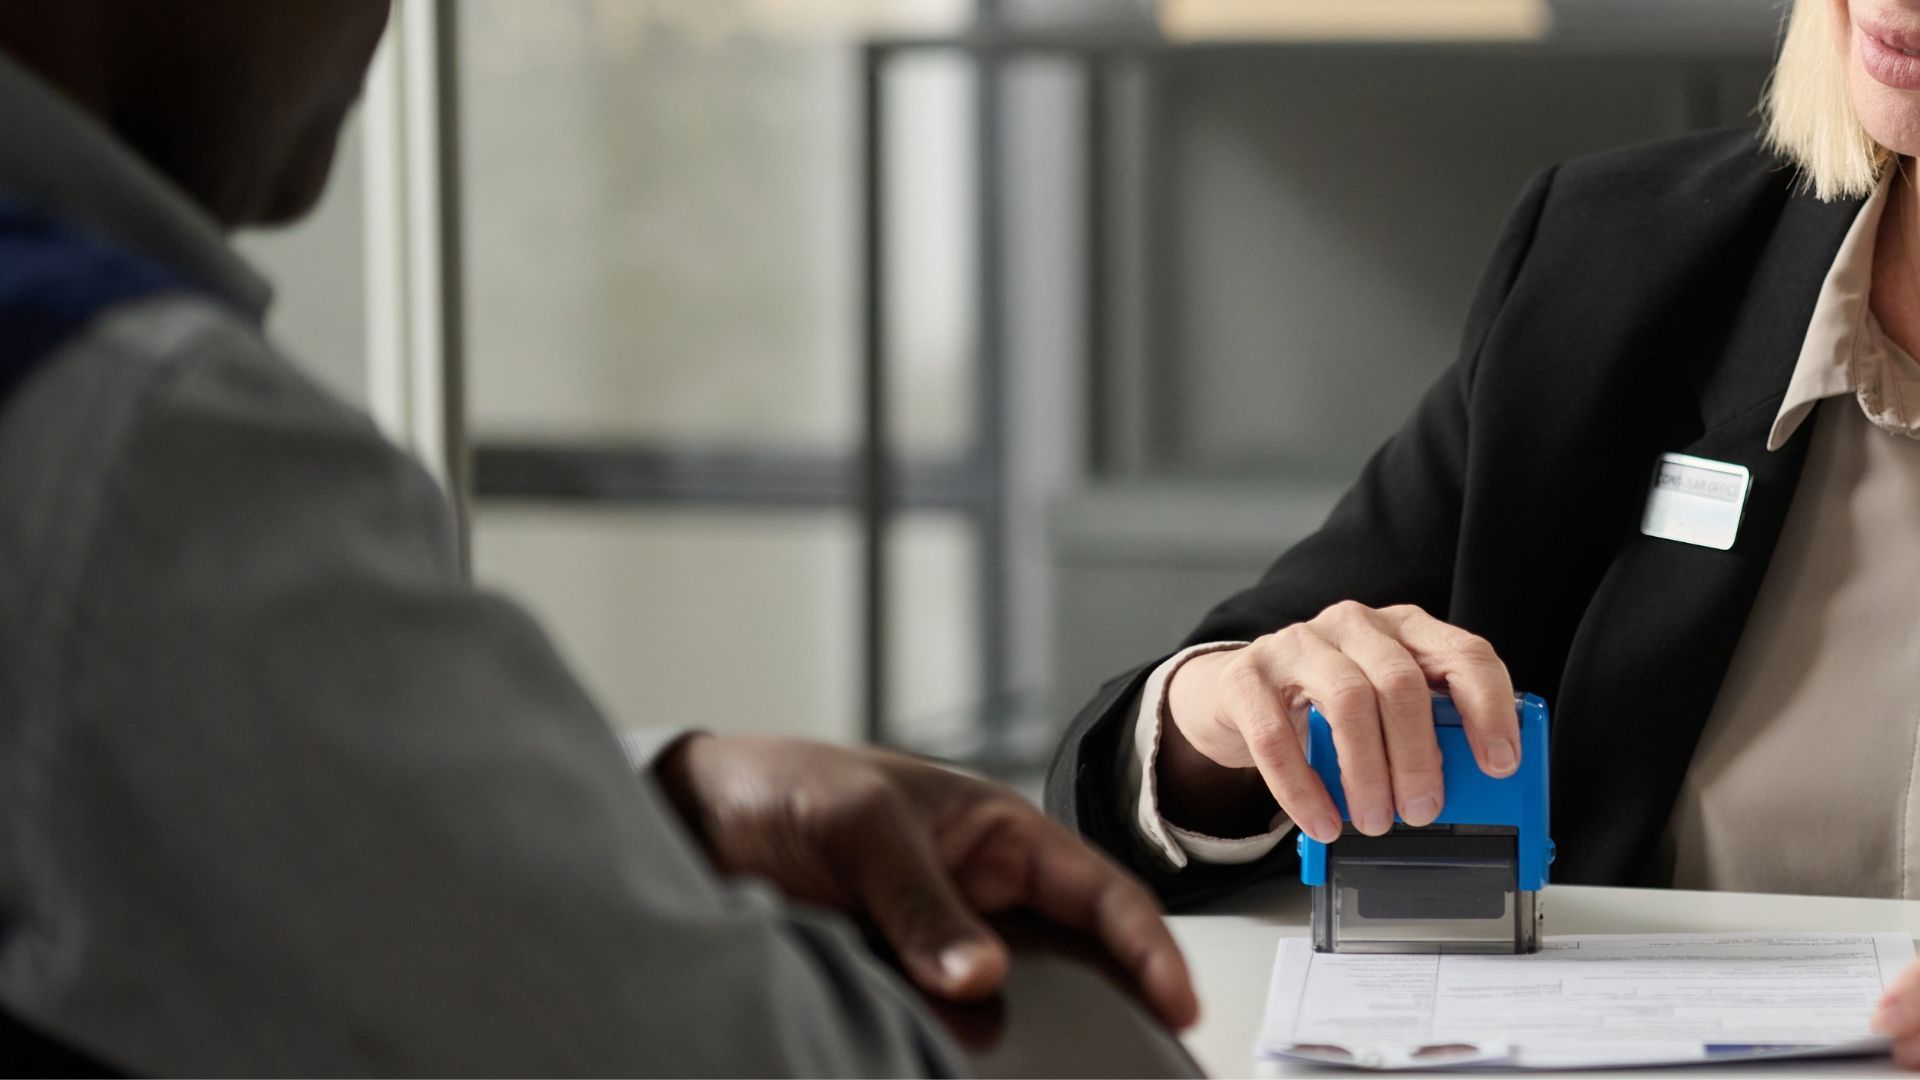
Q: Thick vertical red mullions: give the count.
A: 0